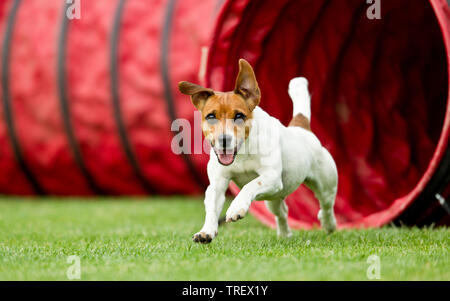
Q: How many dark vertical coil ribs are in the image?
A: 4